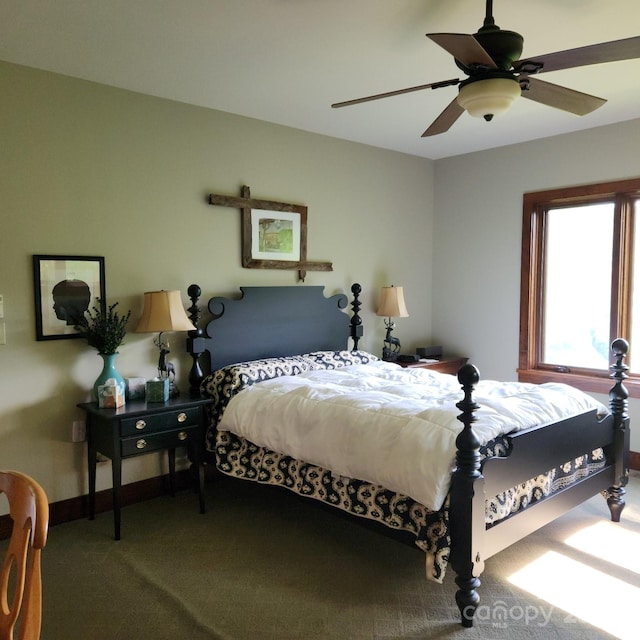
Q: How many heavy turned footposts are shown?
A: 2